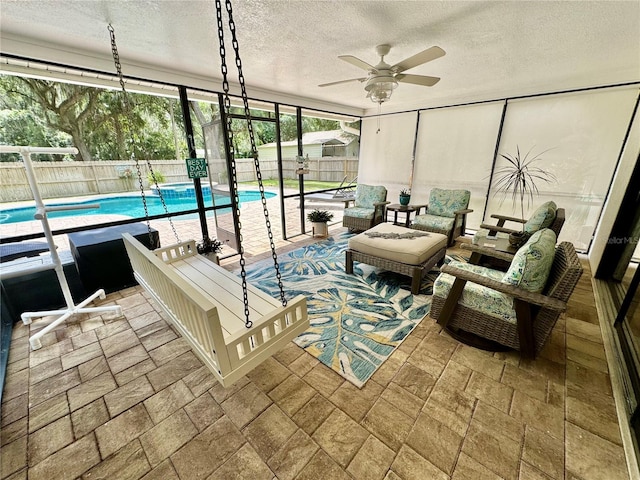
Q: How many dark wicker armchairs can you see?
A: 4